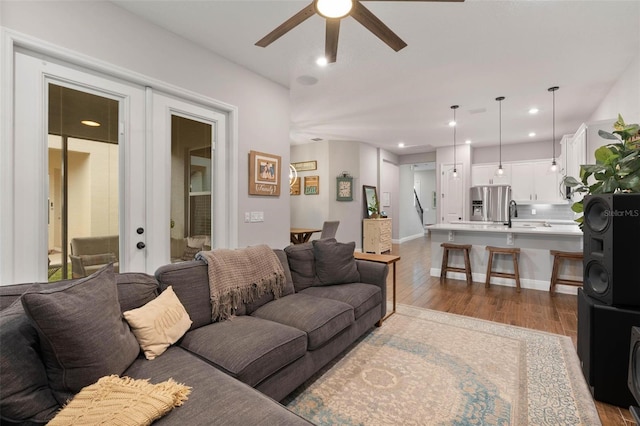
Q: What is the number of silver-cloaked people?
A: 0